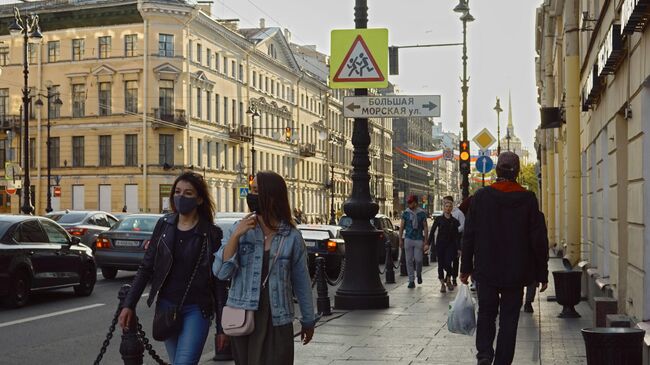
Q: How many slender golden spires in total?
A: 1